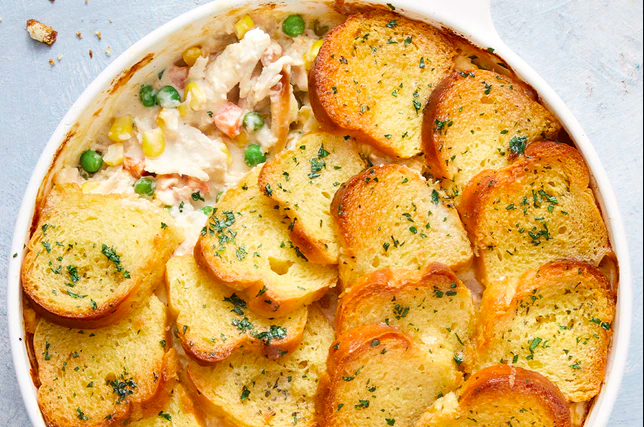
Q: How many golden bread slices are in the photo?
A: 15